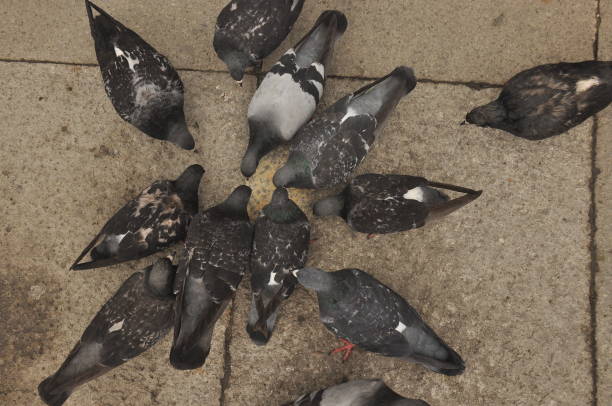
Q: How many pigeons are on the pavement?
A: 12